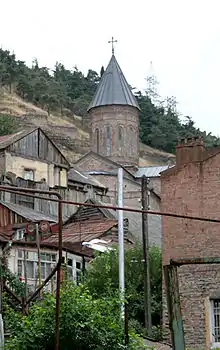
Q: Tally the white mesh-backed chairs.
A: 0